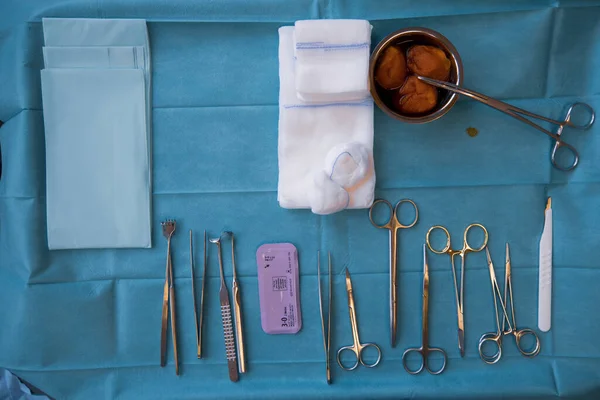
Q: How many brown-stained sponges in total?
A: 3